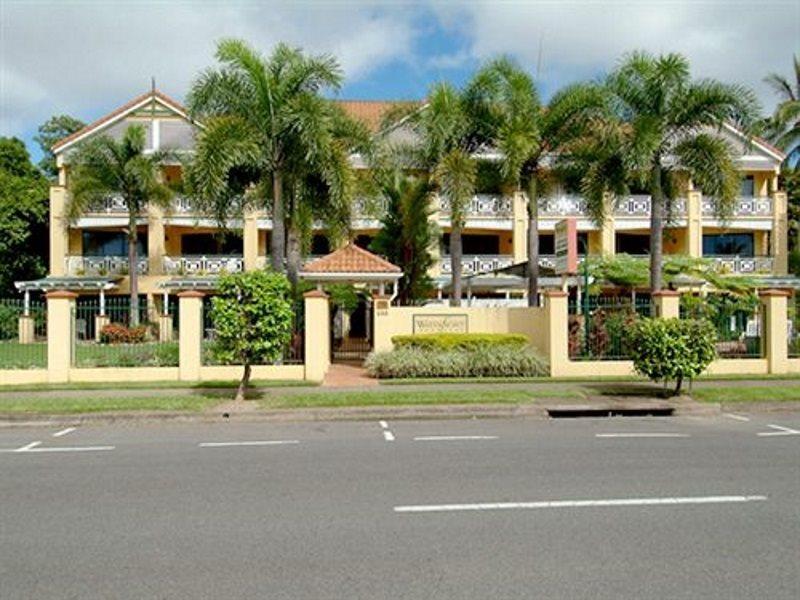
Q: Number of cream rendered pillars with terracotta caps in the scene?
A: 7